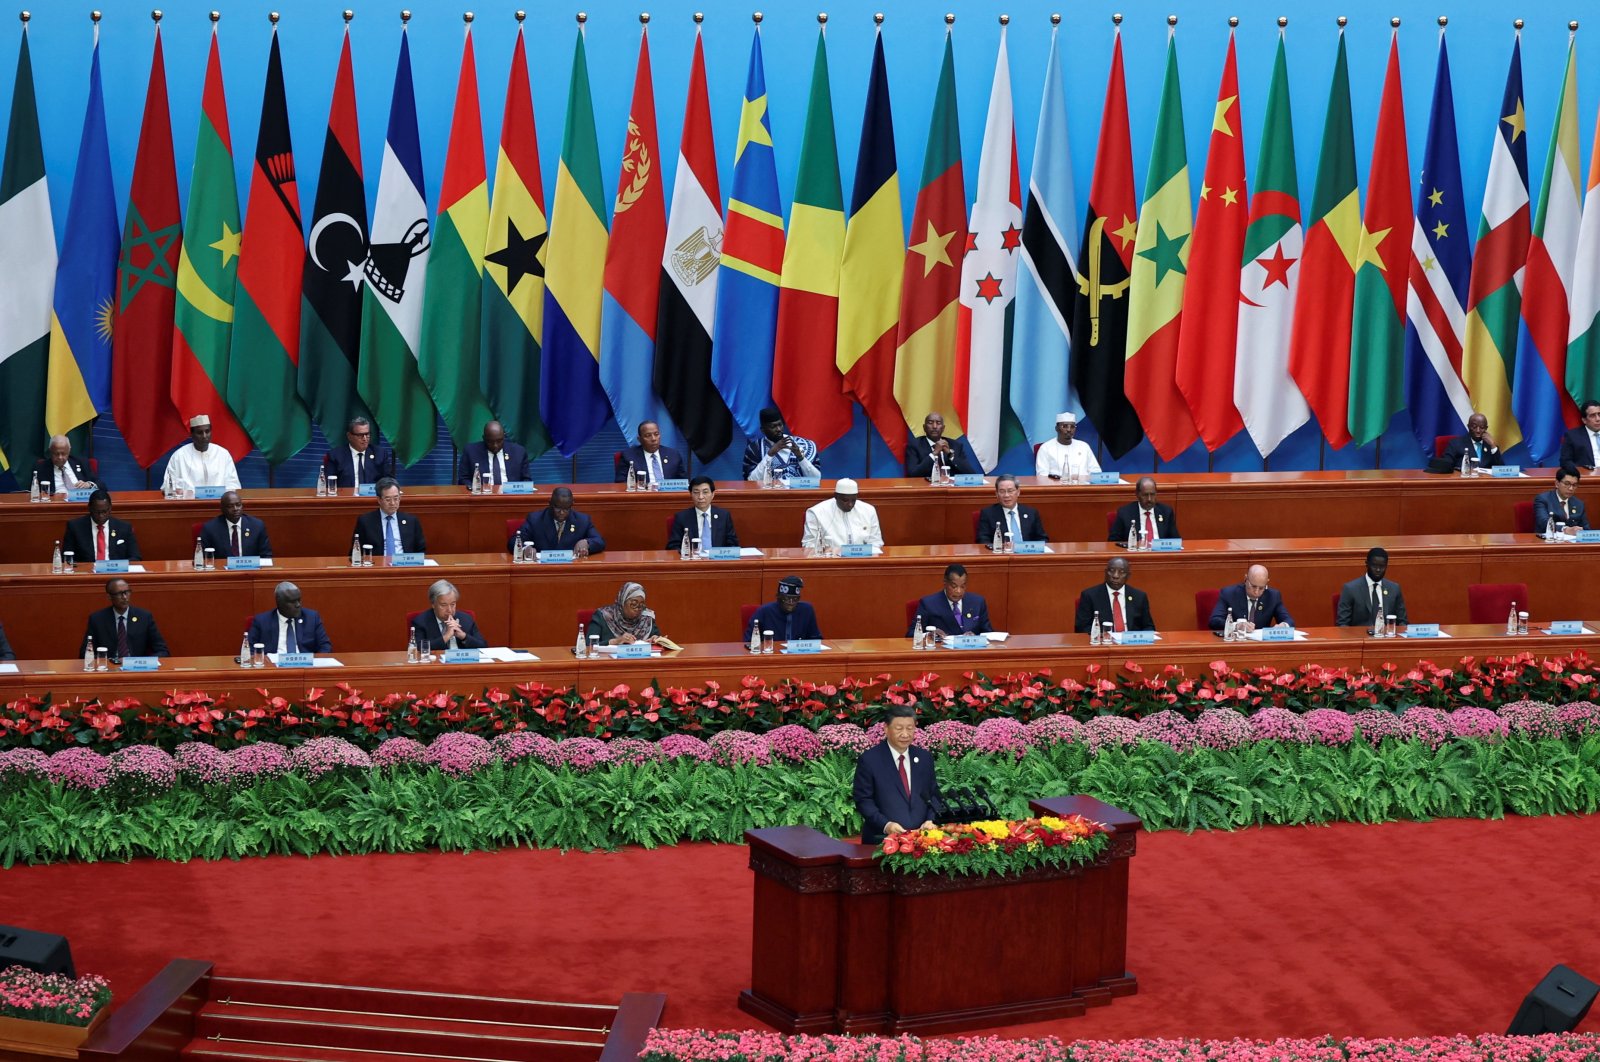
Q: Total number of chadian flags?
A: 1